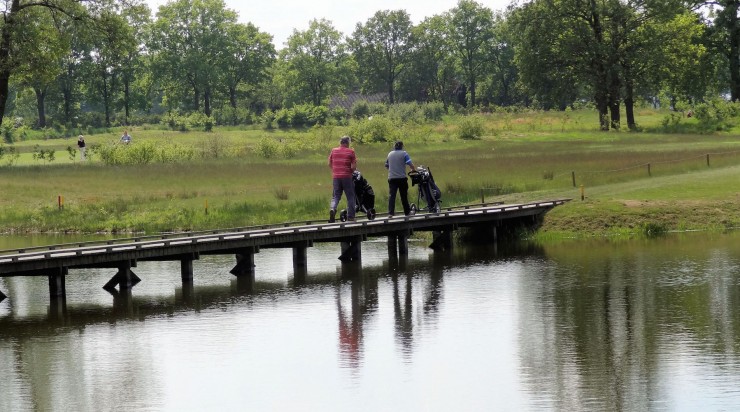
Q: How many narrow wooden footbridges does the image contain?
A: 1